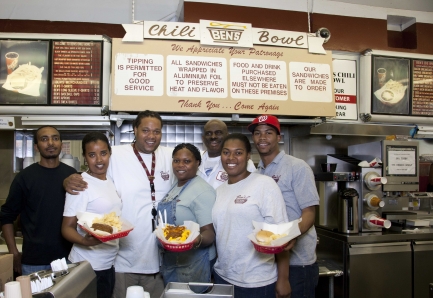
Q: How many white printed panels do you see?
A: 4